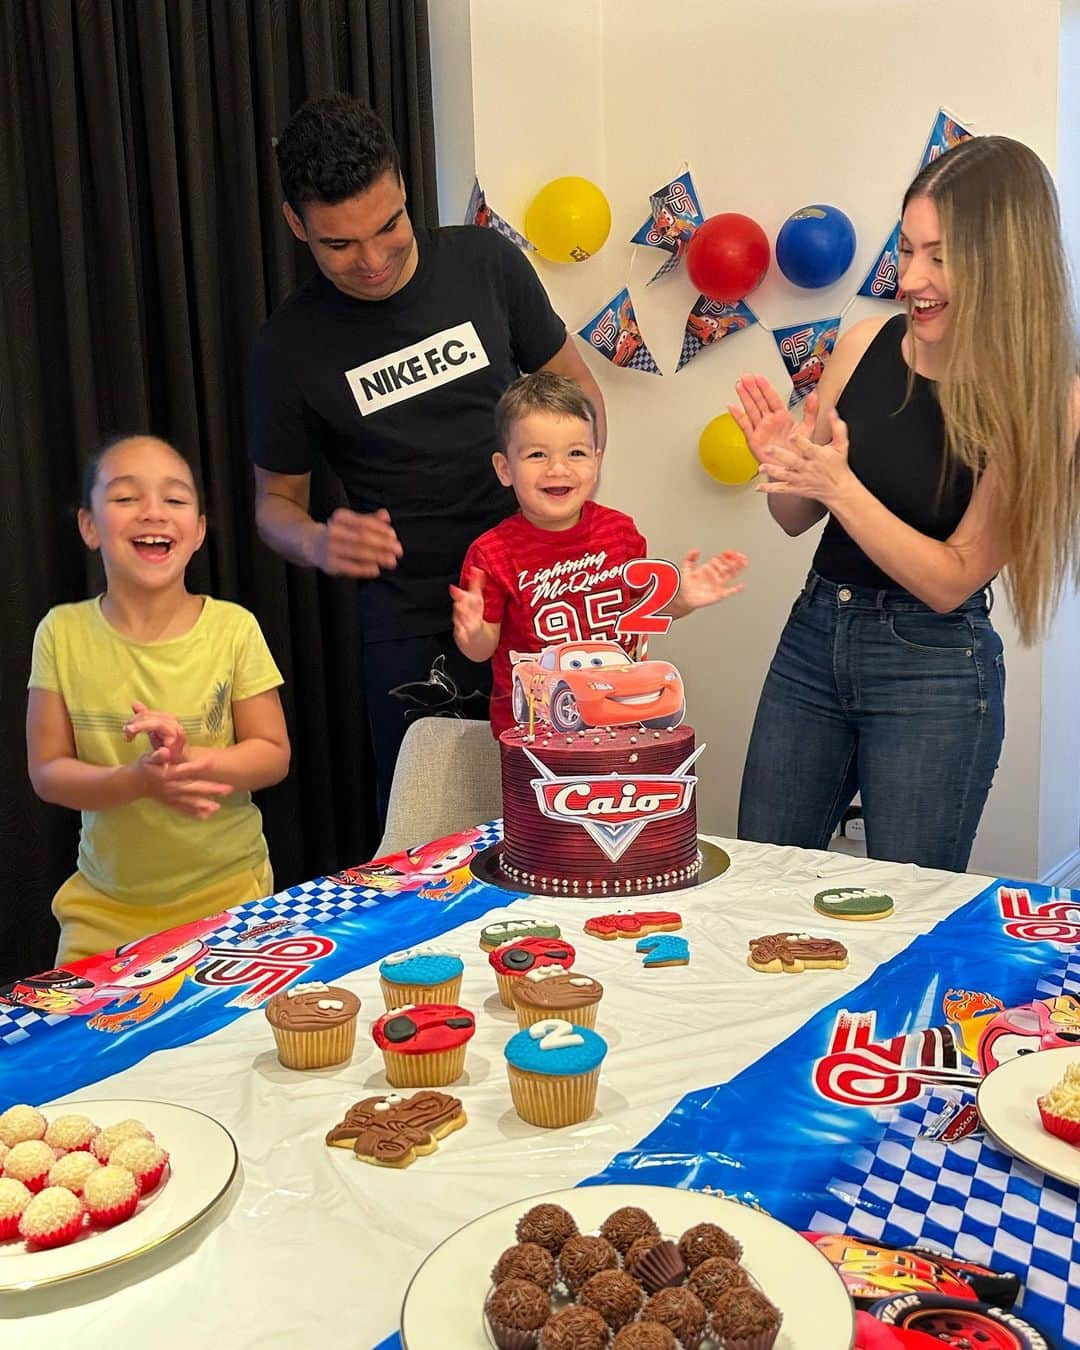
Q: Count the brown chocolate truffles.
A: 13